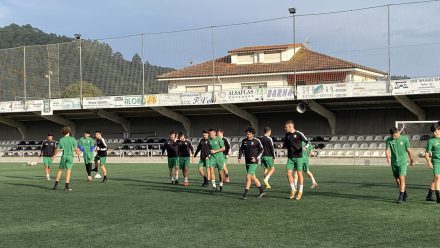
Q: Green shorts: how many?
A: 15